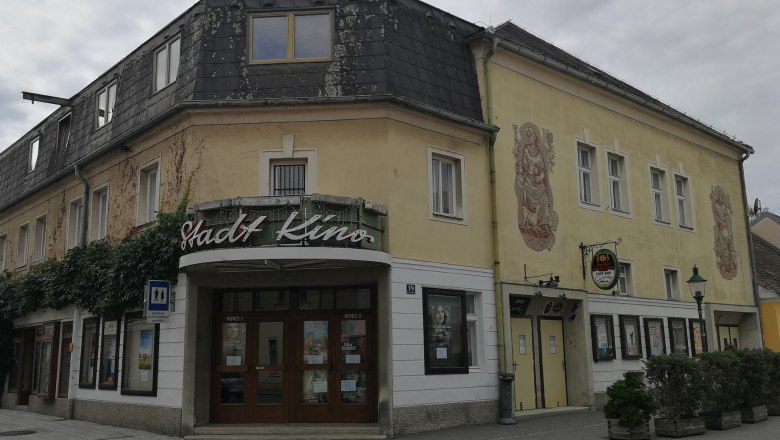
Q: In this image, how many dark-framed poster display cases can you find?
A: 9